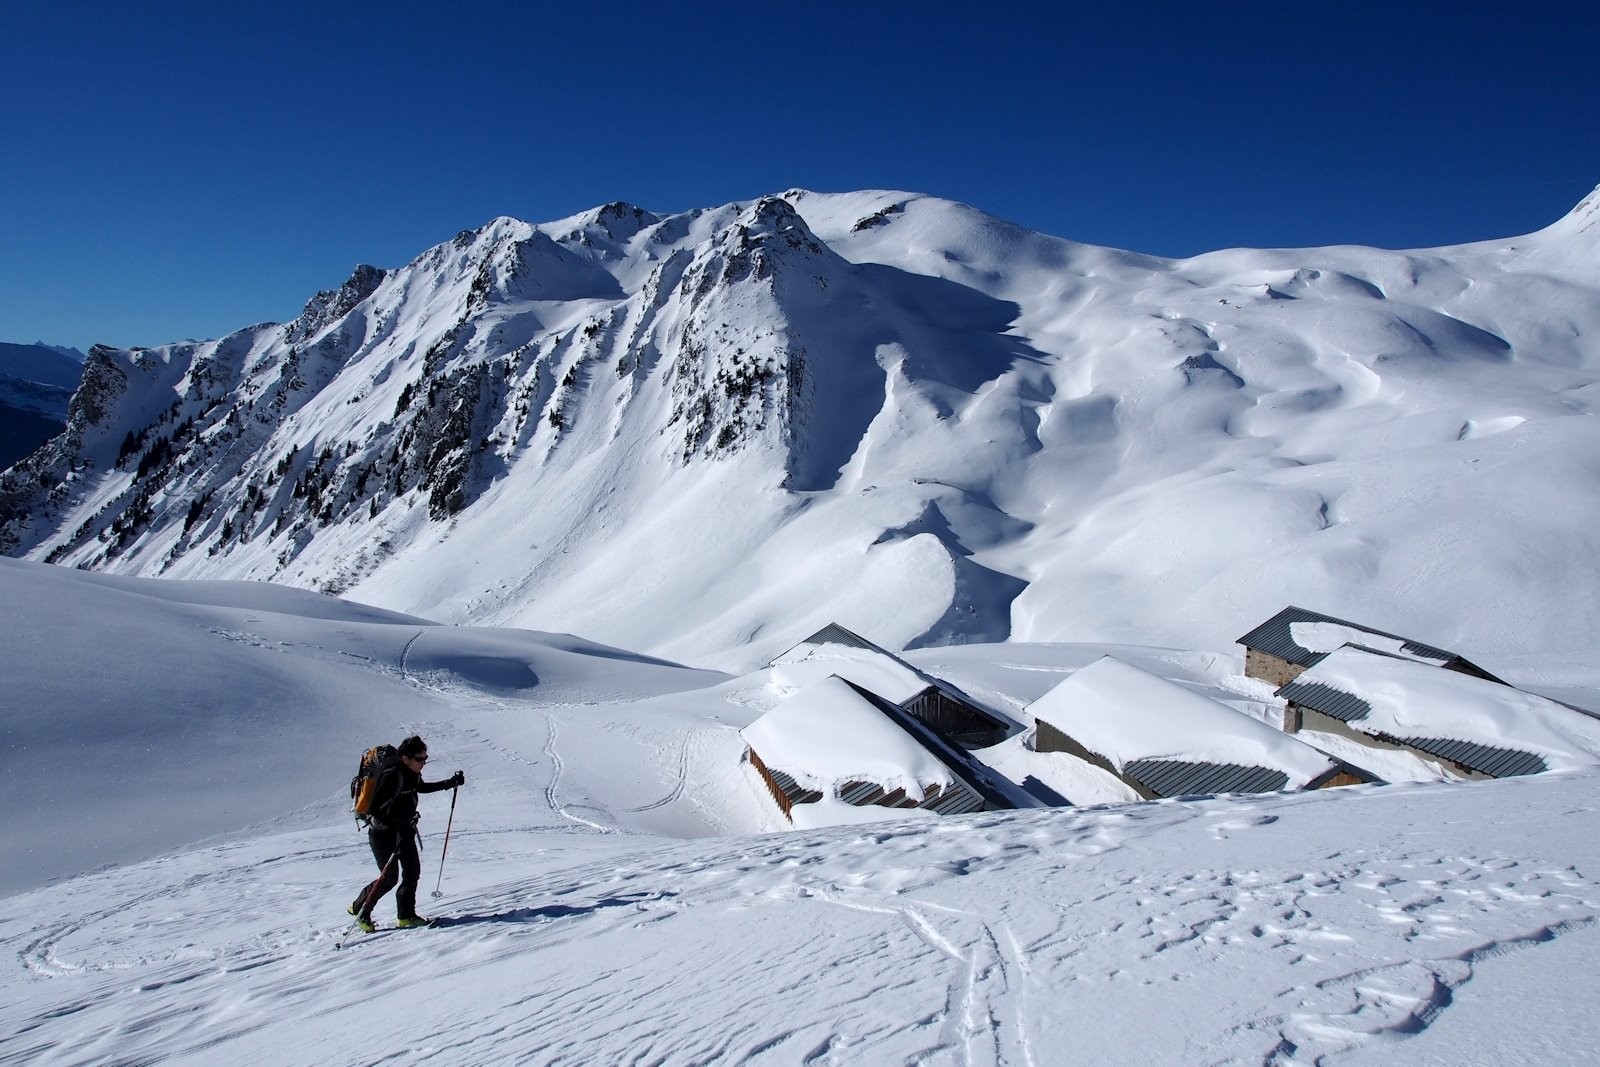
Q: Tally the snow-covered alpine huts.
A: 5